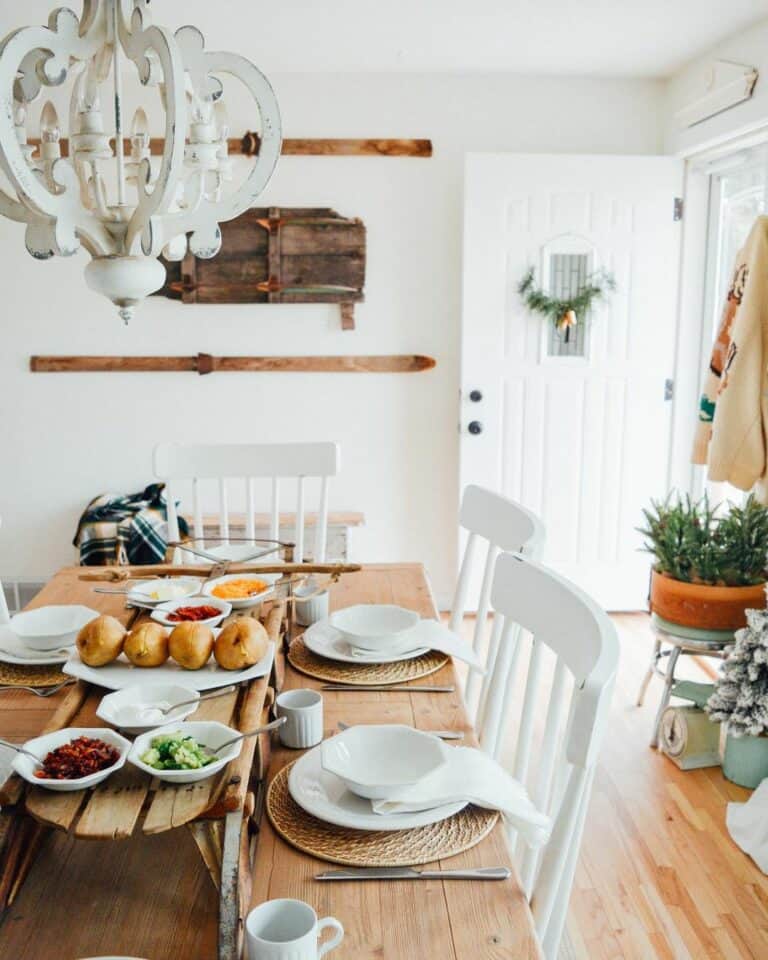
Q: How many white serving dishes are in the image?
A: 7